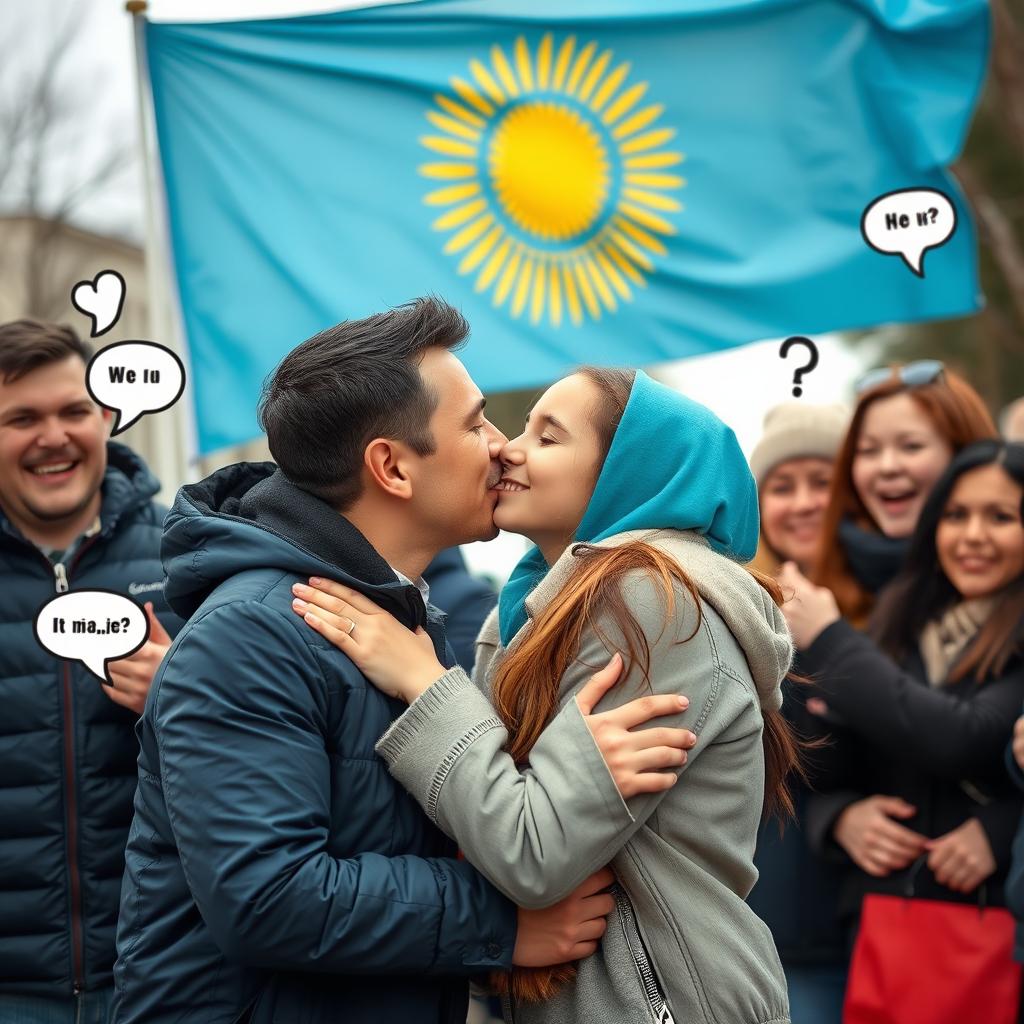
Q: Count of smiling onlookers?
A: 4